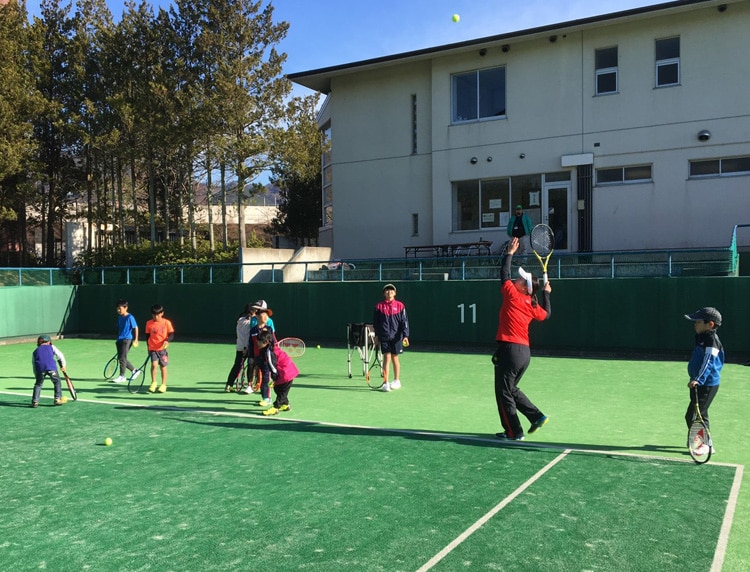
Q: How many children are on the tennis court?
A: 9